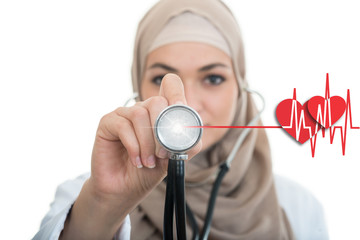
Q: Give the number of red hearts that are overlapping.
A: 2